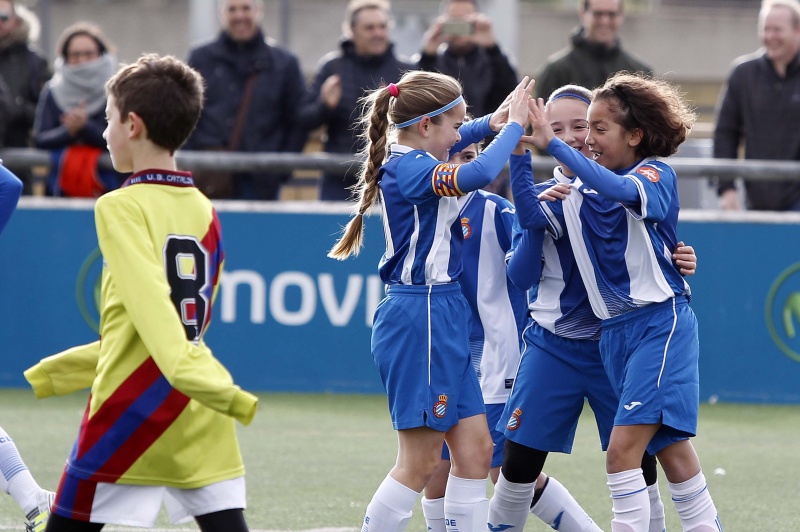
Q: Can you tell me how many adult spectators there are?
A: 7